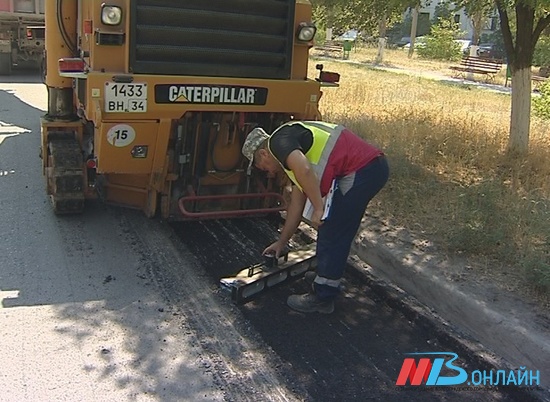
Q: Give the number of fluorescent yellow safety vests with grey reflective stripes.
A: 1